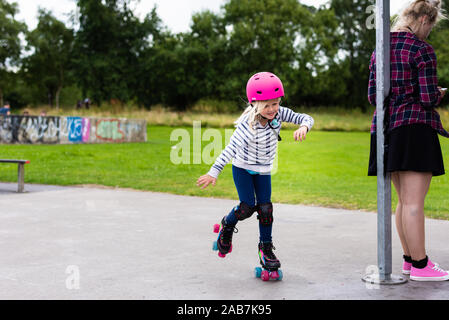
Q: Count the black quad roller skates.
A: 2